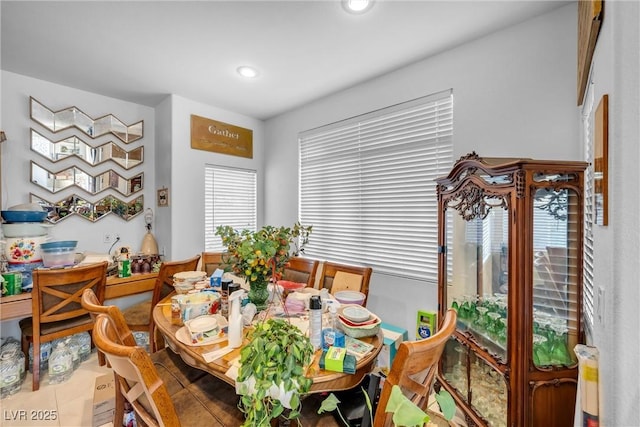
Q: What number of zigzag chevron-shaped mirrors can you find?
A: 4